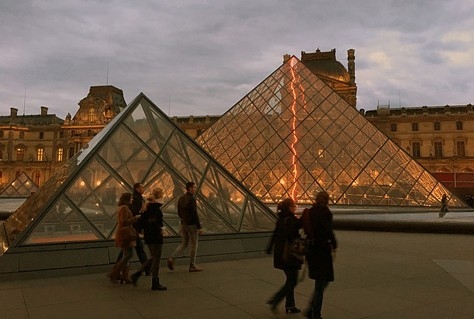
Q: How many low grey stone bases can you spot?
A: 1